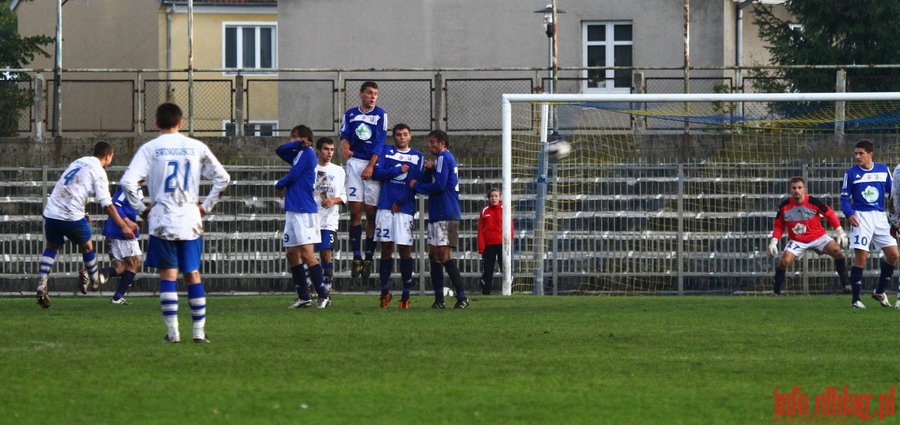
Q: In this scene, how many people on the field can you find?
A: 12